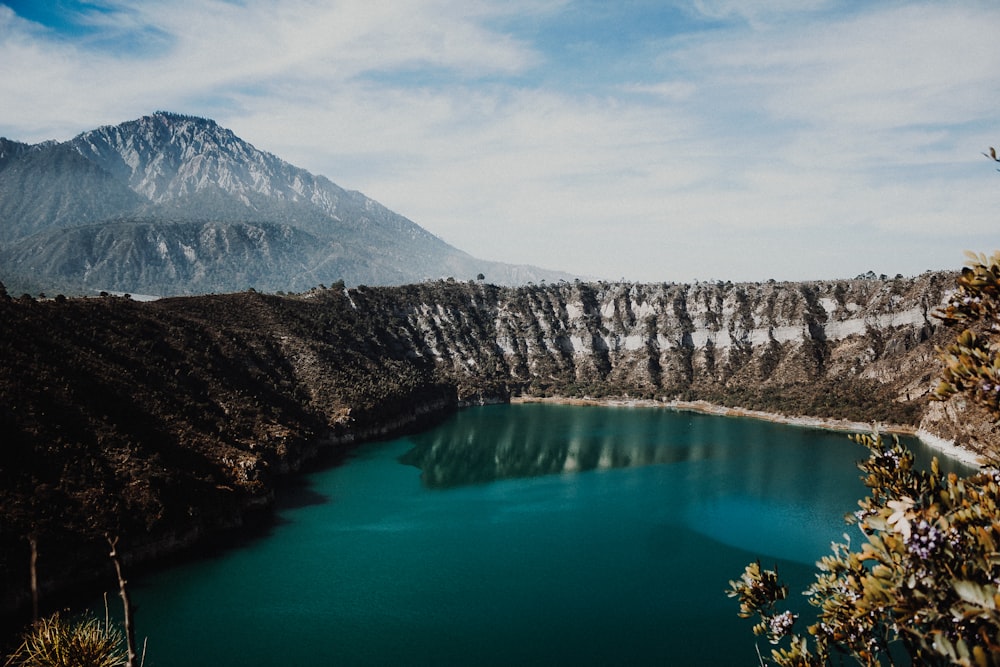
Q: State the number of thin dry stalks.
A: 2